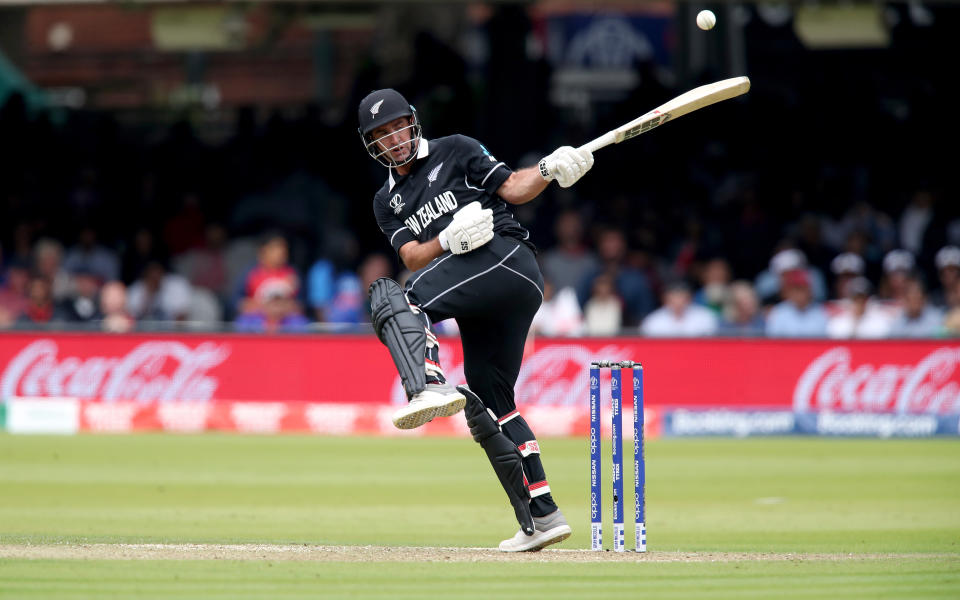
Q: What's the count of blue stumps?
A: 3